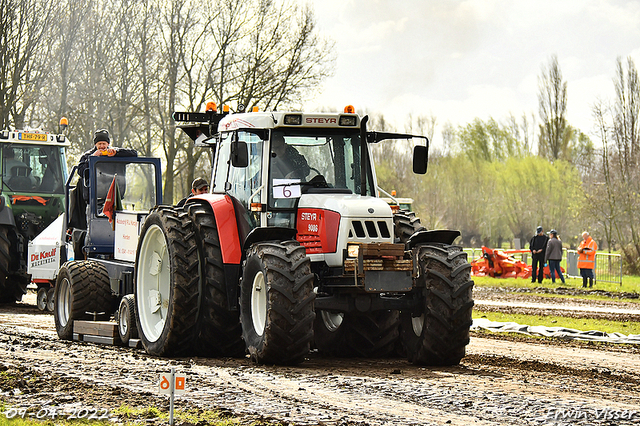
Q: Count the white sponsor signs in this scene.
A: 2